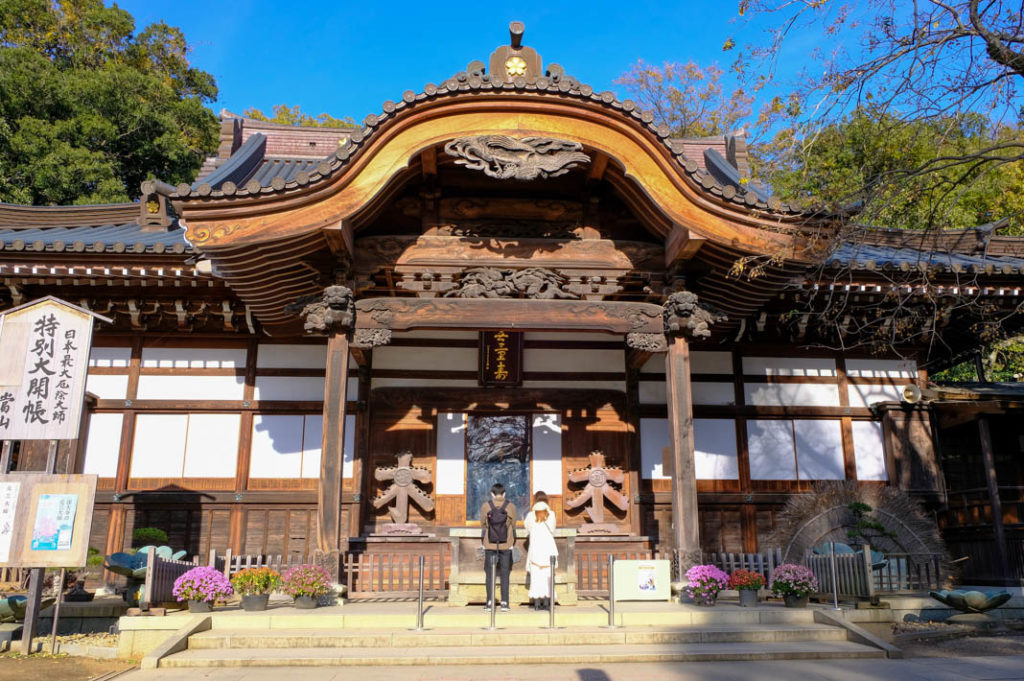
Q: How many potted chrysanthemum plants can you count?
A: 6